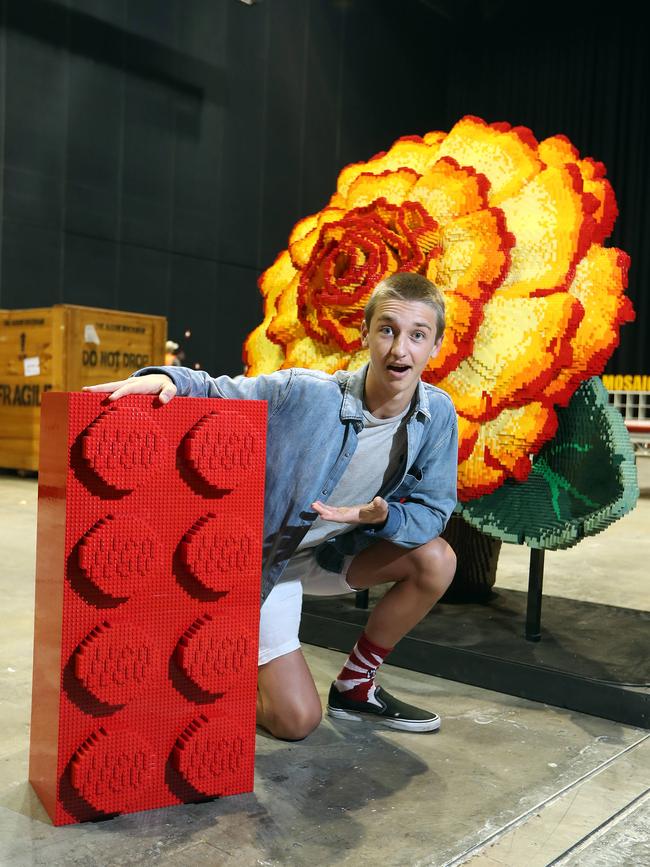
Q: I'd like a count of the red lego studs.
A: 8